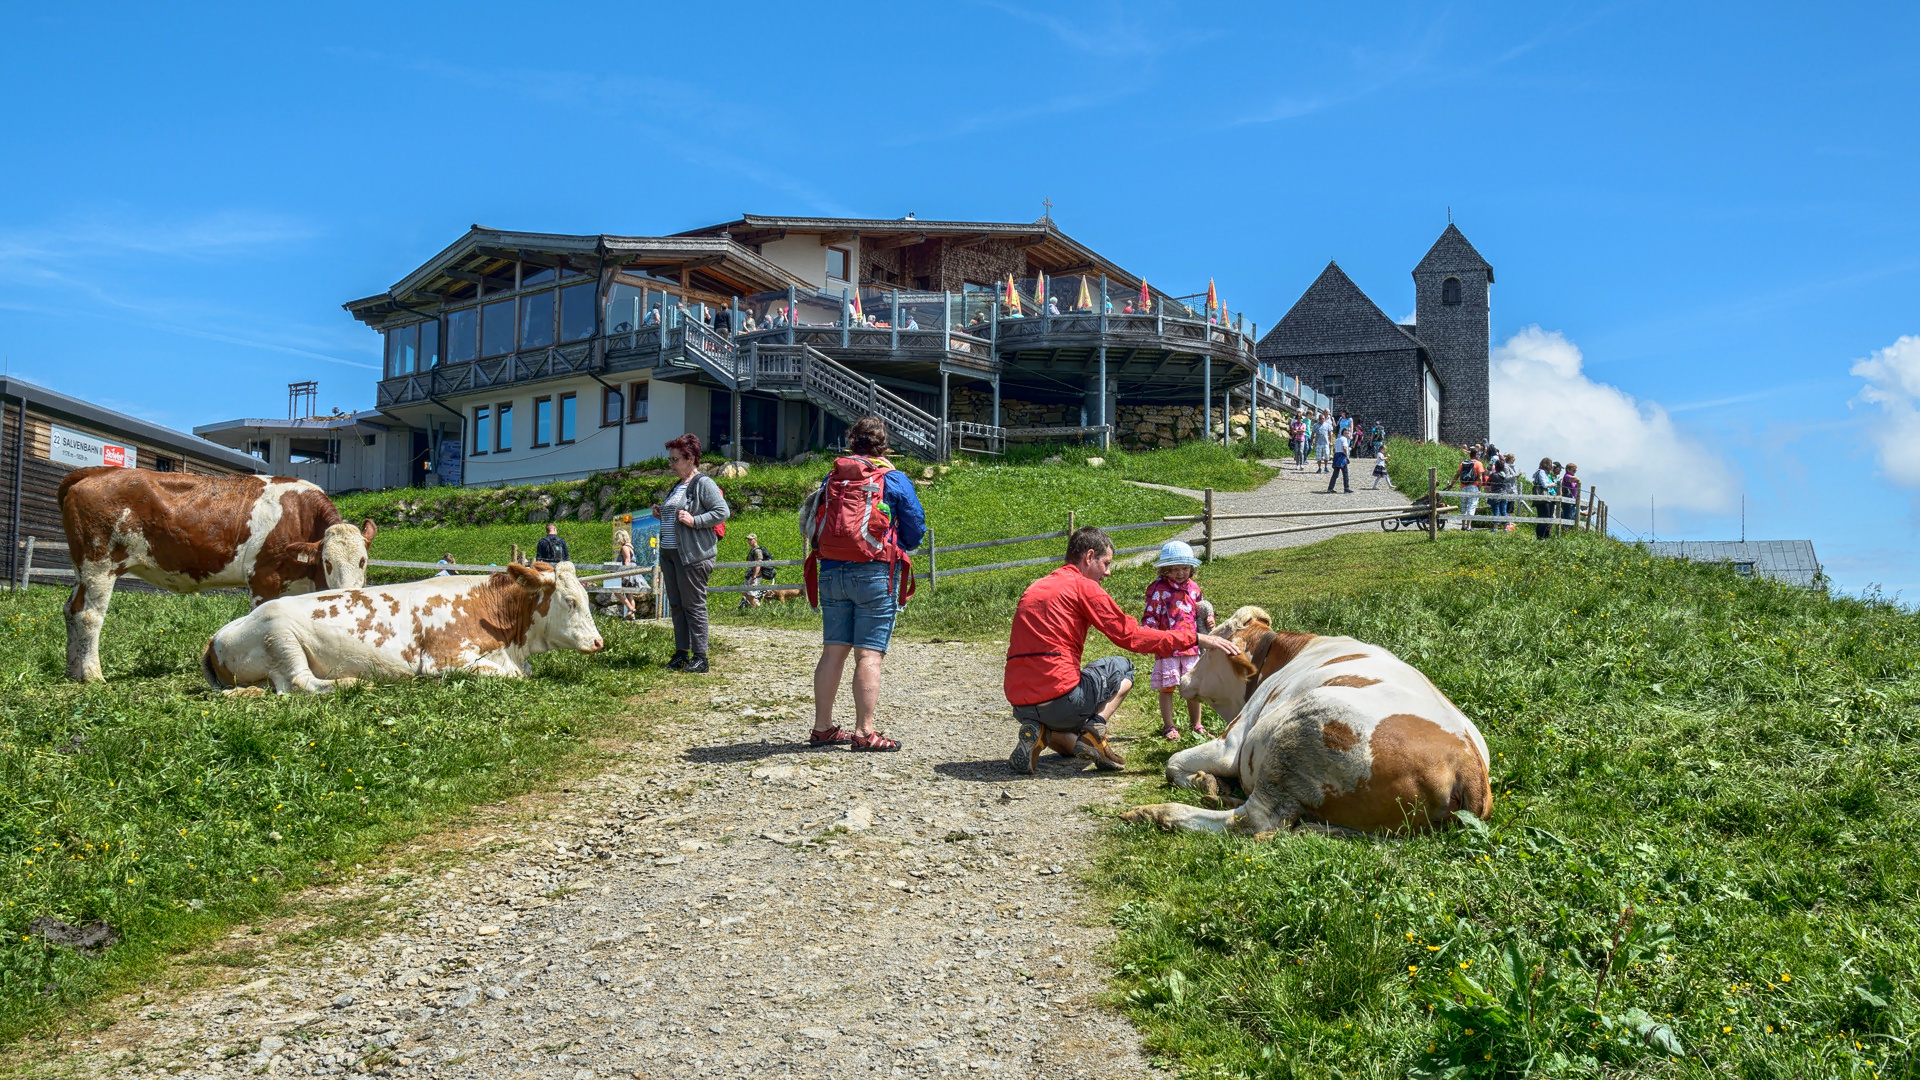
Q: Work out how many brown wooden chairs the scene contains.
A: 0